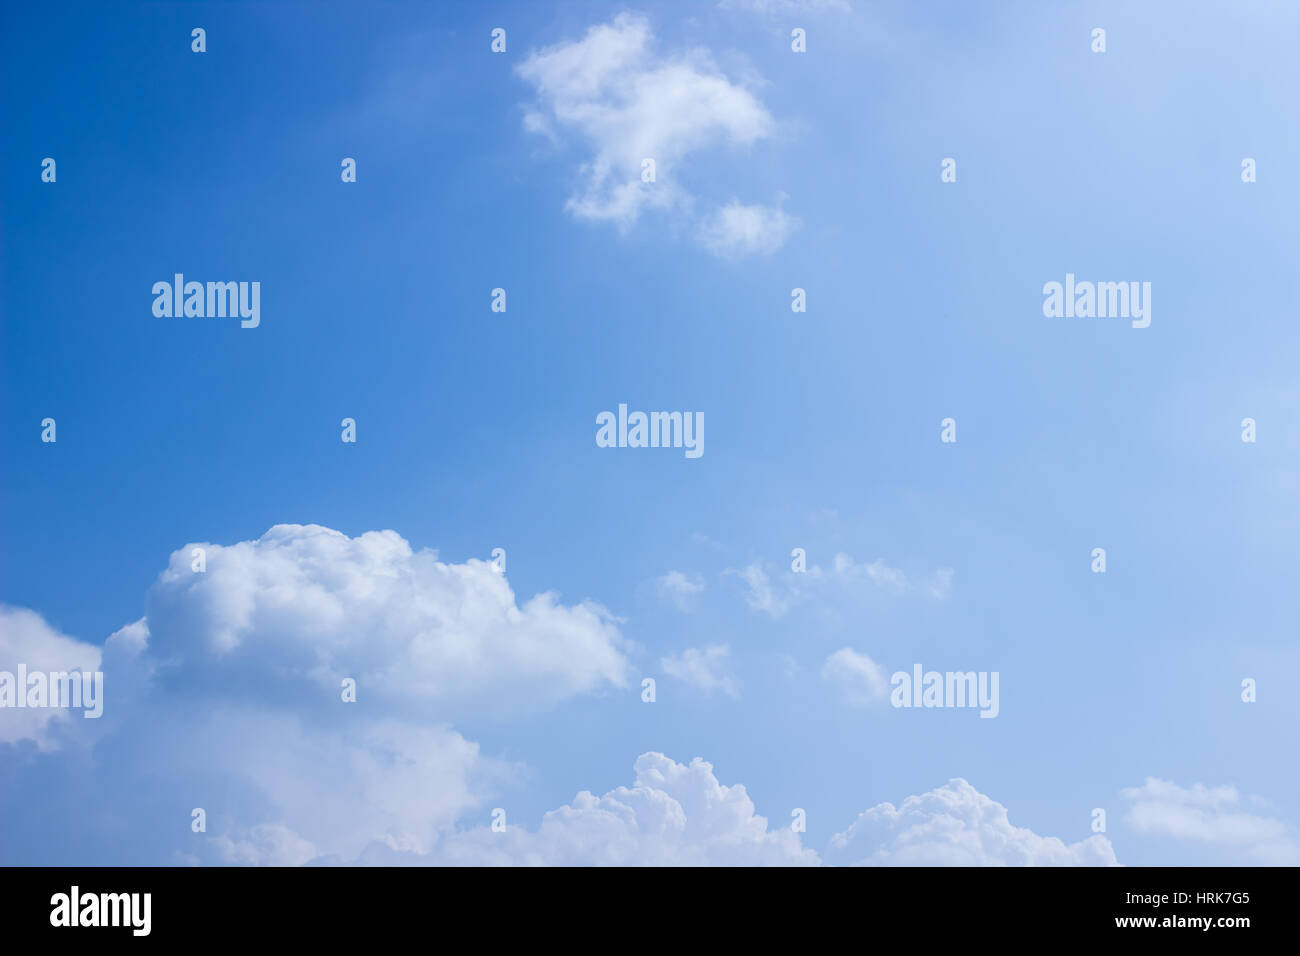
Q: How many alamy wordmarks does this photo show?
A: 6